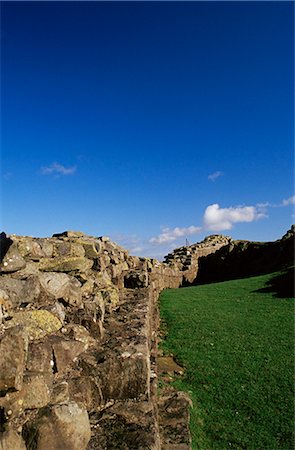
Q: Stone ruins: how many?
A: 1